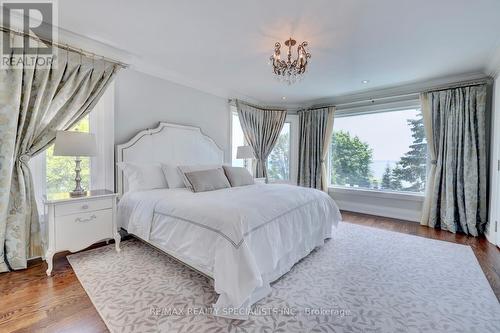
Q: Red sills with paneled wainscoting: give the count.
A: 0